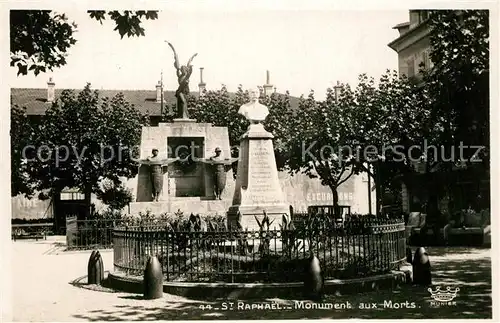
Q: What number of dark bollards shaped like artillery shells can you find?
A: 4